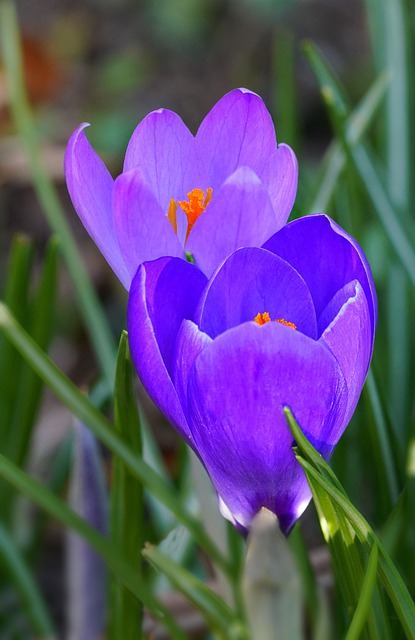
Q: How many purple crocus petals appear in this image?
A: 12